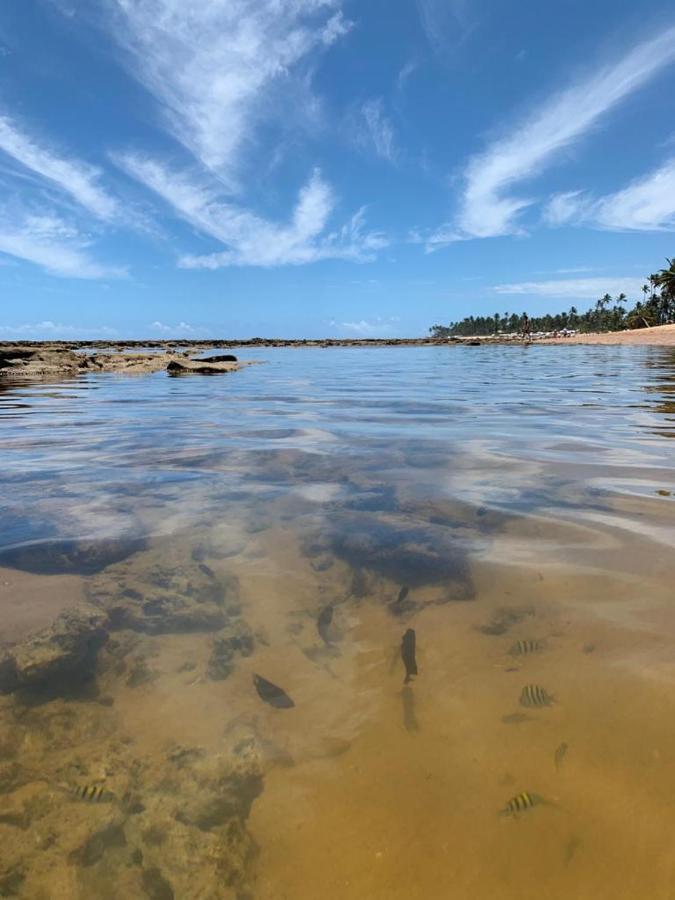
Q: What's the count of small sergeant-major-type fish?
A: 4